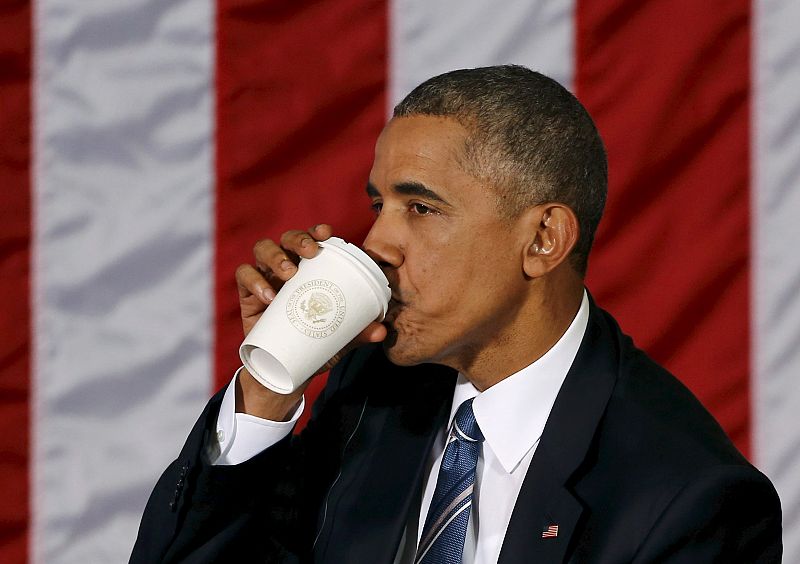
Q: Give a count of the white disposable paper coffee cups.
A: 1